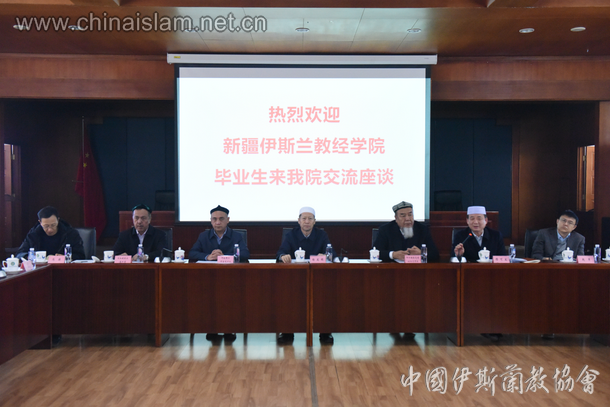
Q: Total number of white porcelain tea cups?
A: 9